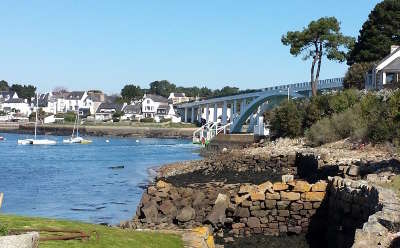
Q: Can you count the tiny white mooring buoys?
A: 2